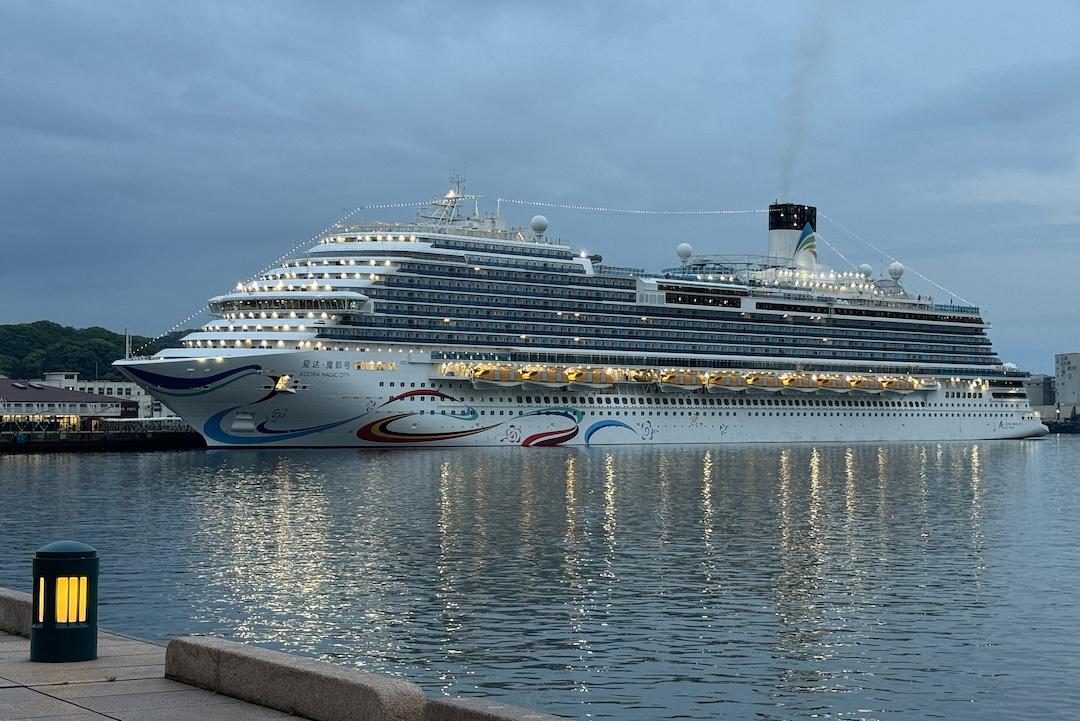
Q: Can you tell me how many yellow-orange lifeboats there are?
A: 10